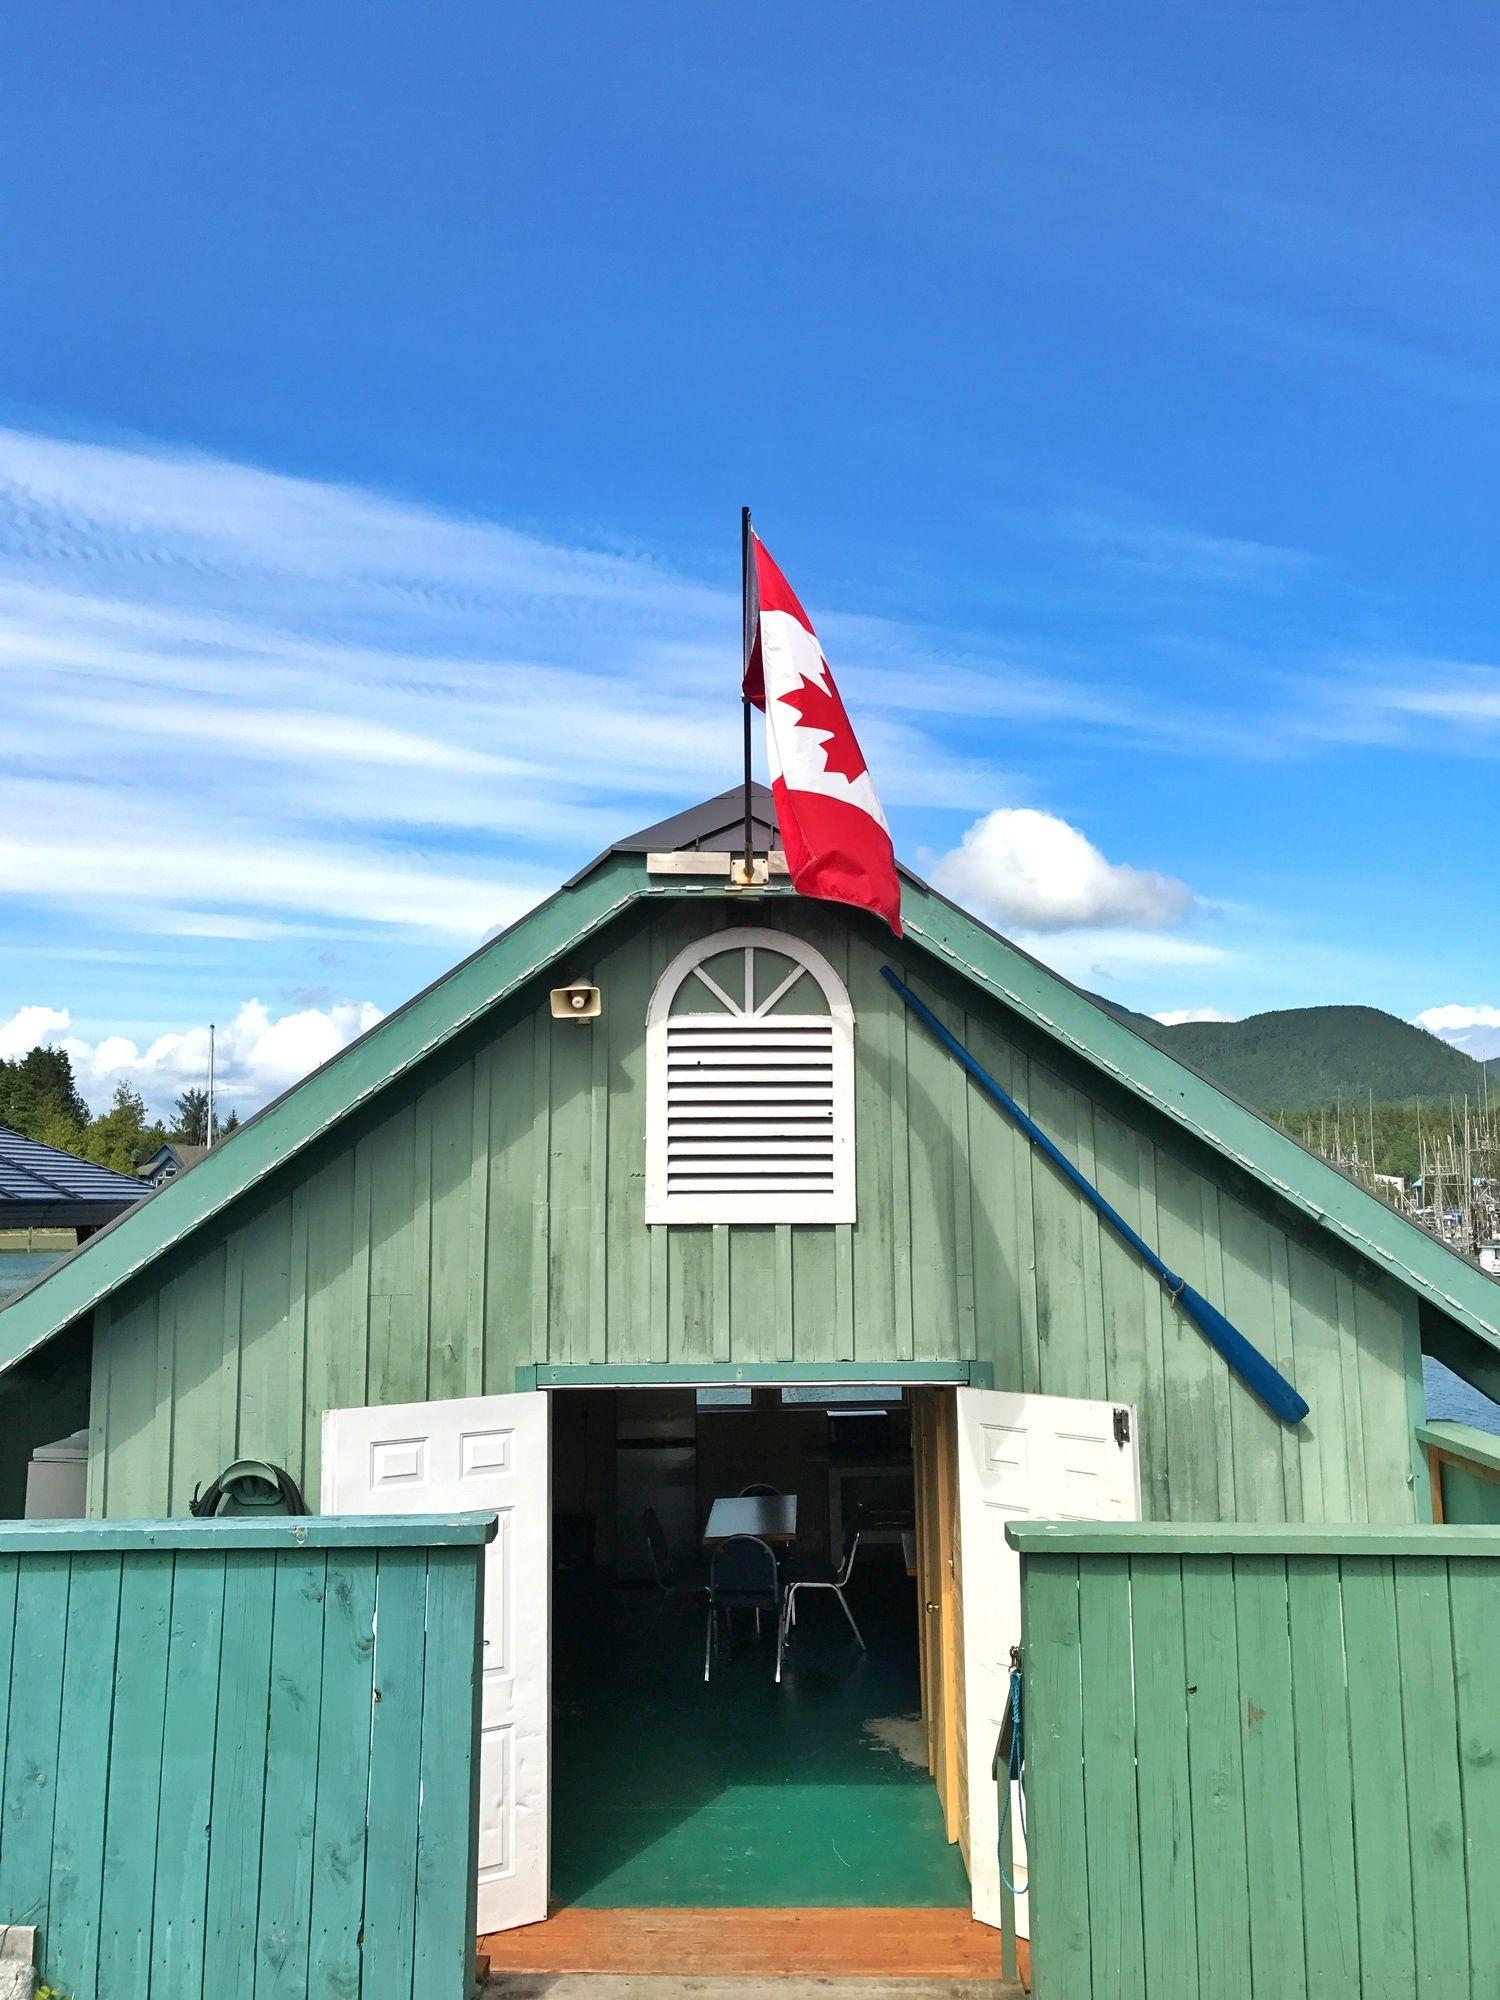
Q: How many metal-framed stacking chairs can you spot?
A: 4